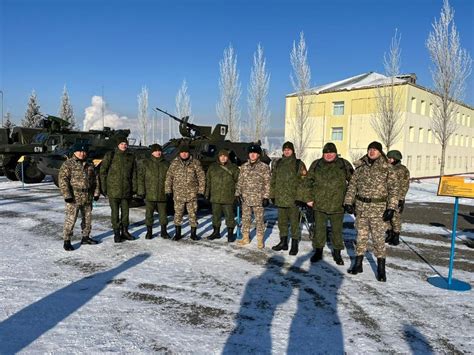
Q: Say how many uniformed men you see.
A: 10